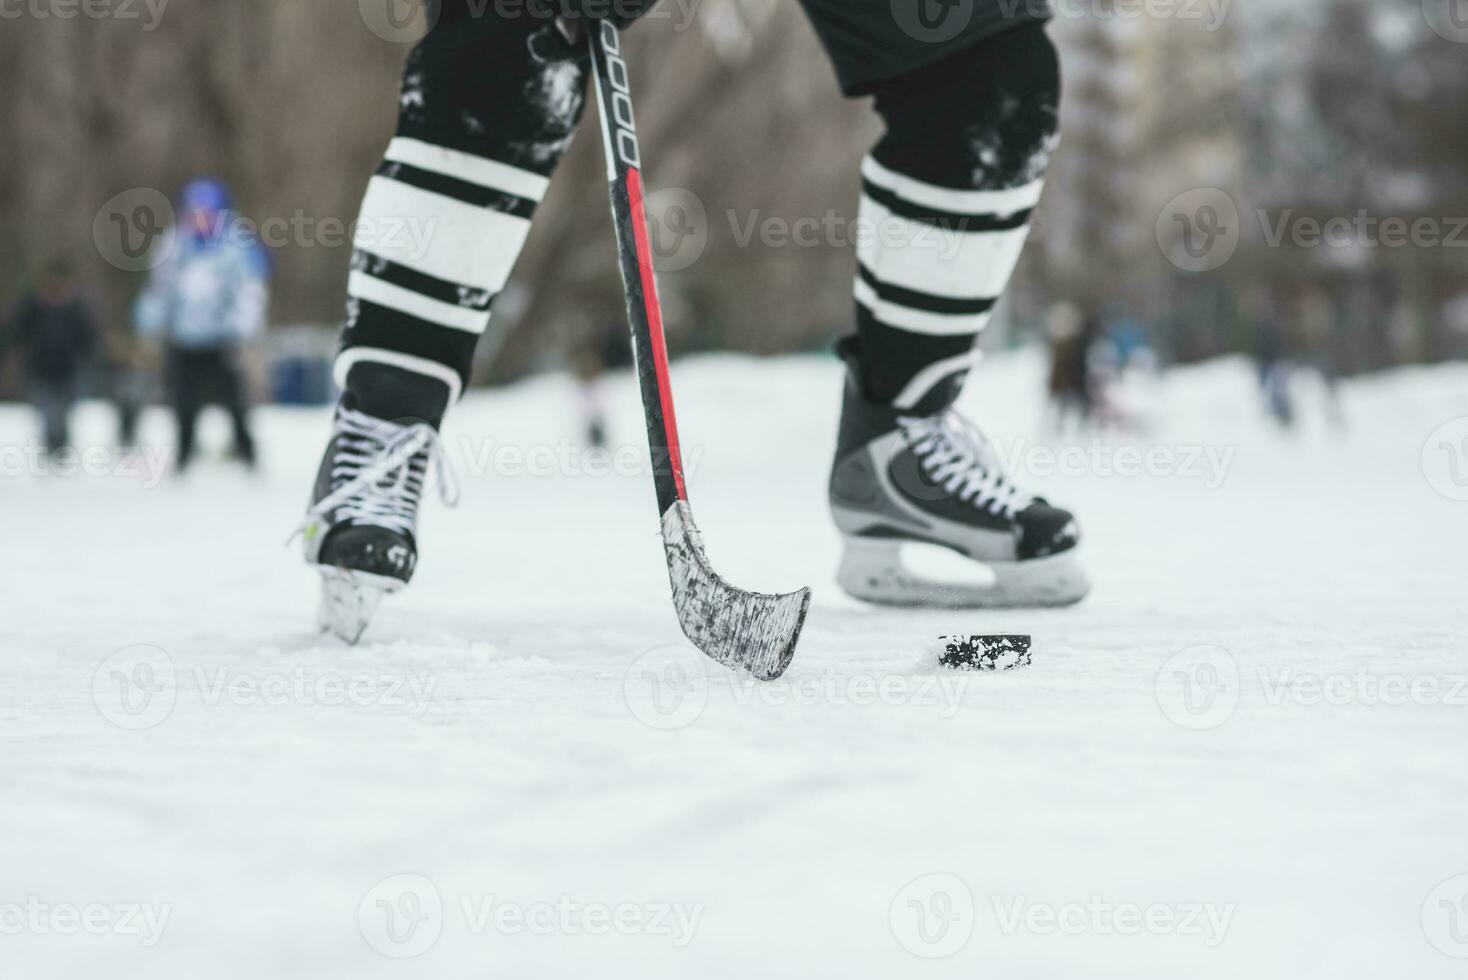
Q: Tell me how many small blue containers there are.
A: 1